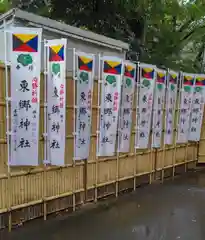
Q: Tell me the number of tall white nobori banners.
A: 10